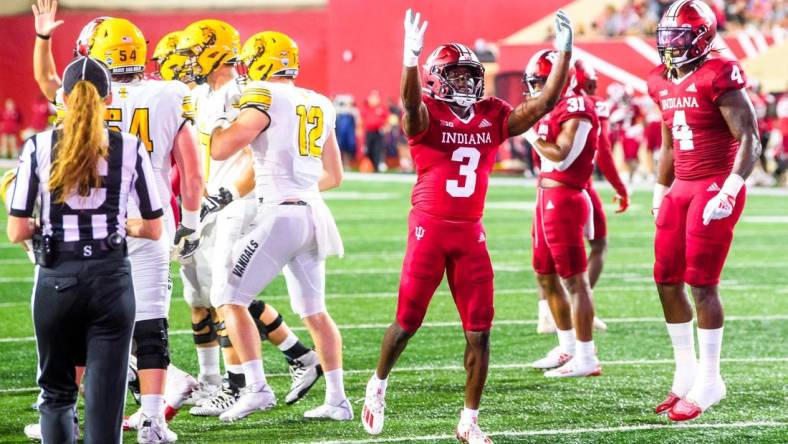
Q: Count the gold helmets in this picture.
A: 4